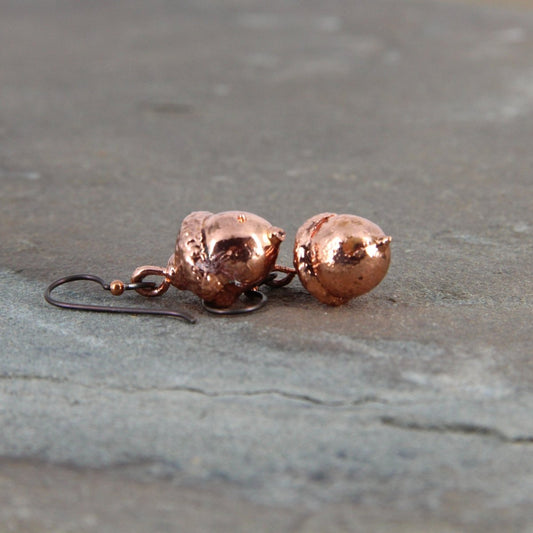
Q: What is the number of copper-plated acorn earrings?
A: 2